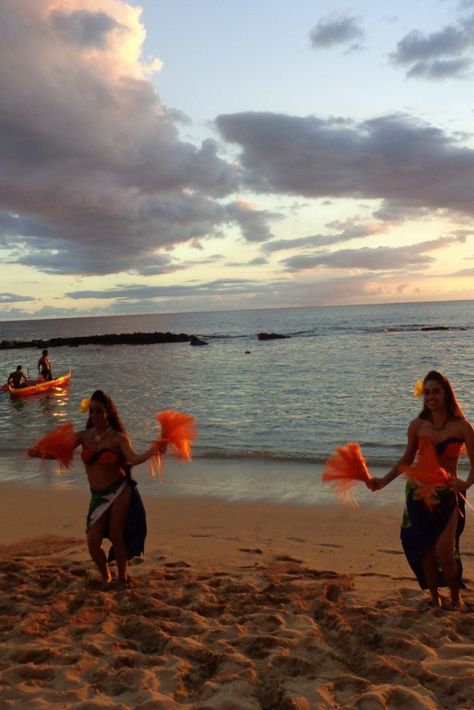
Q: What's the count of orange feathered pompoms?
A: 4